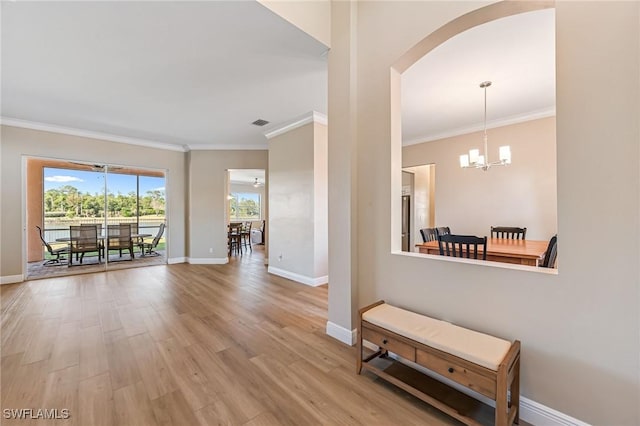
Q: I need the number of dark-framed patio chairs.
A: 6